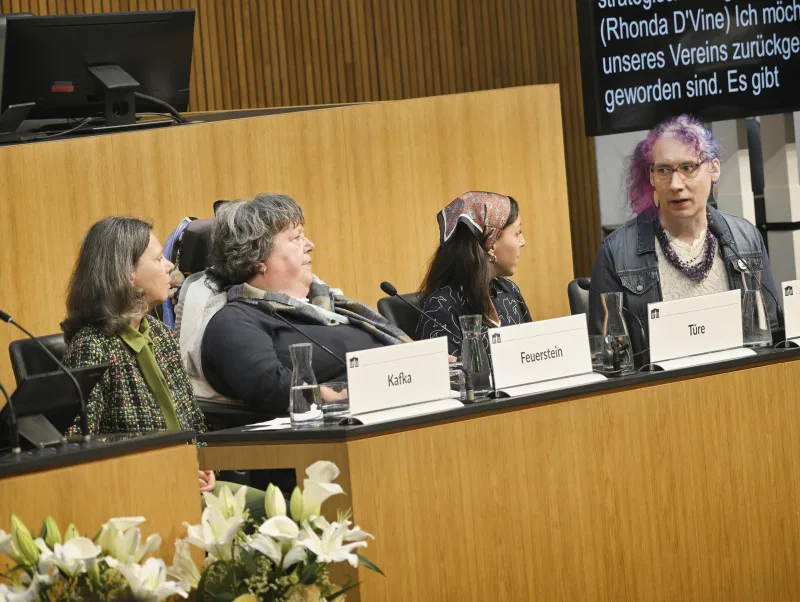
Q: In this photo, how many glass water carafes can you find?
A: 4